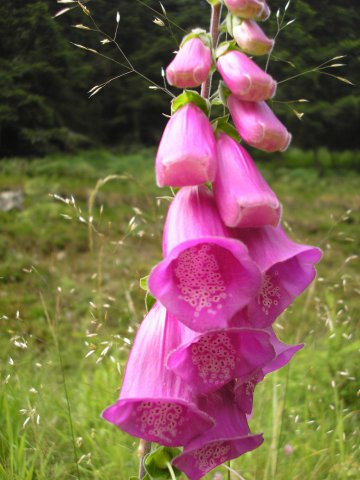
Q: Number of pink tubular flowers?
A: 13